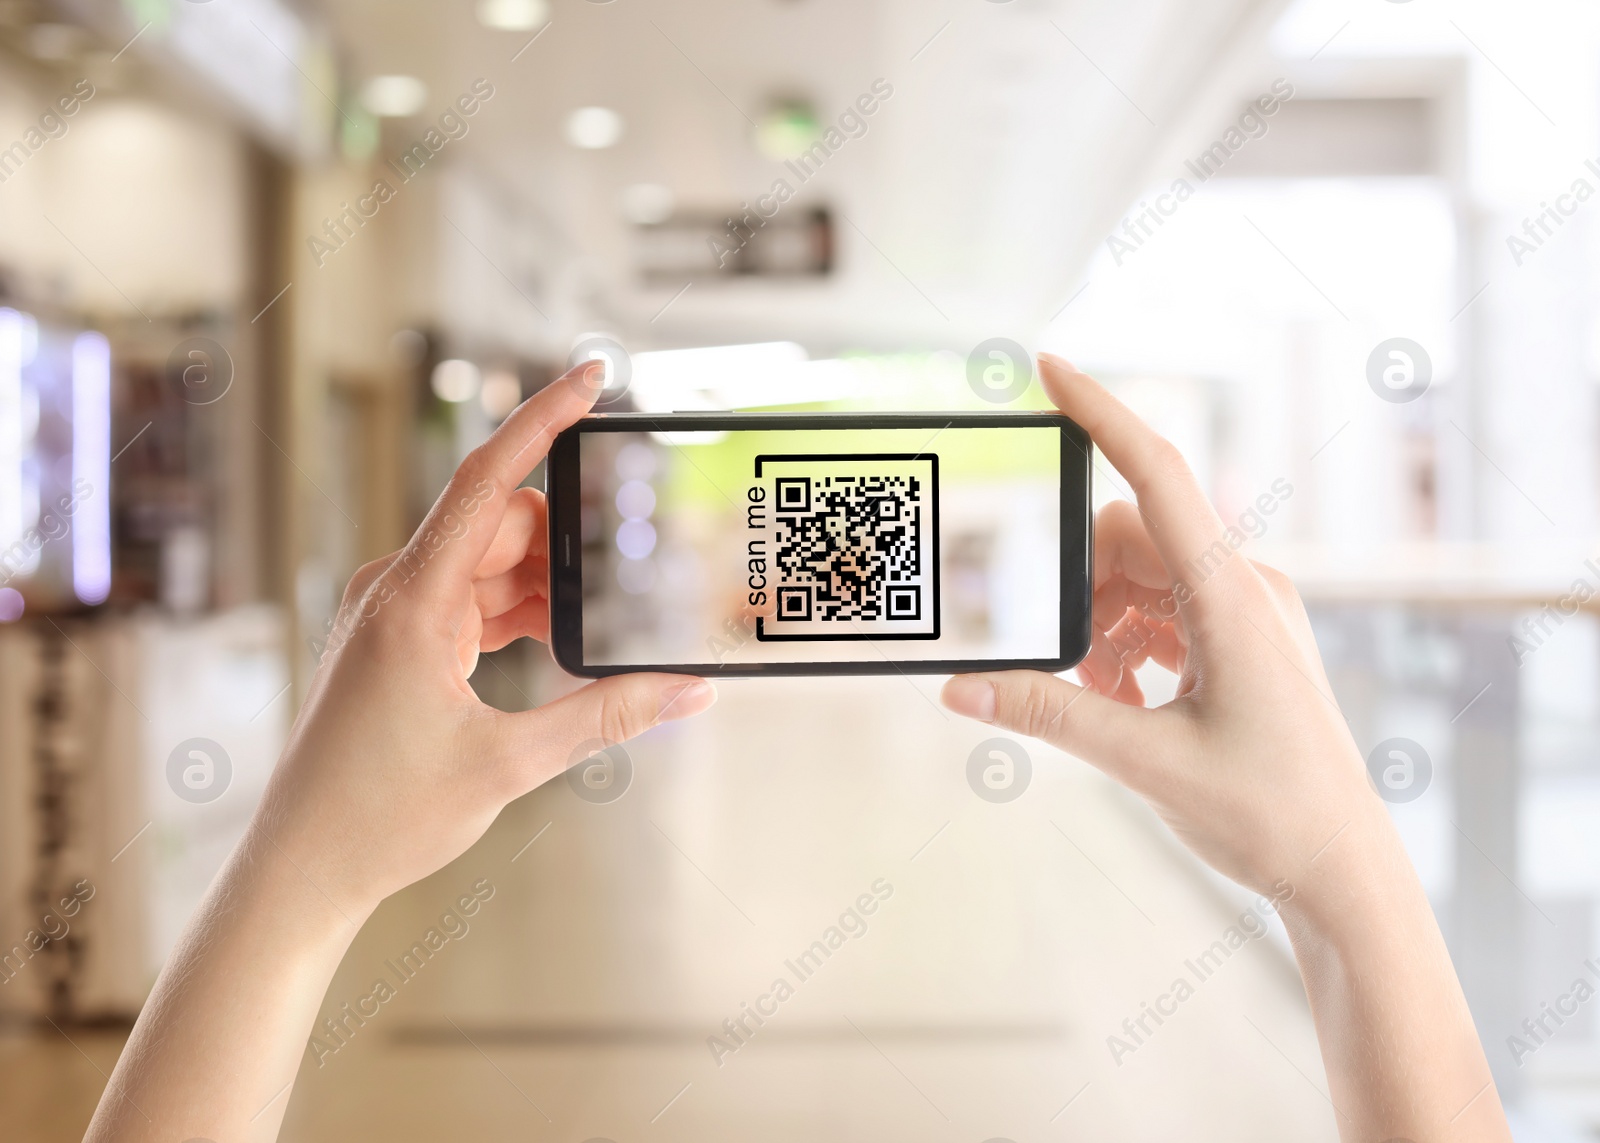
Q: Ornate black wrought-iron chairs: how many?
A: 0